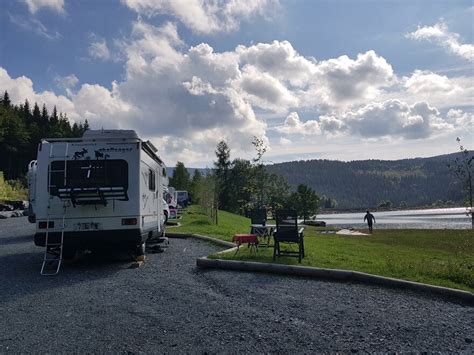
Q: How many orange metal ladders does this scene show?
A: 0